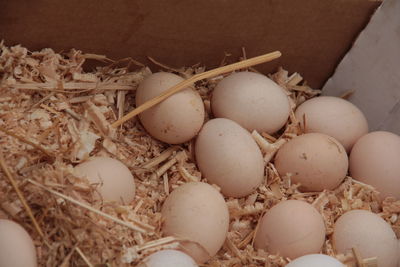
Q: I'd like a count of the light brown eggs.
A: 11